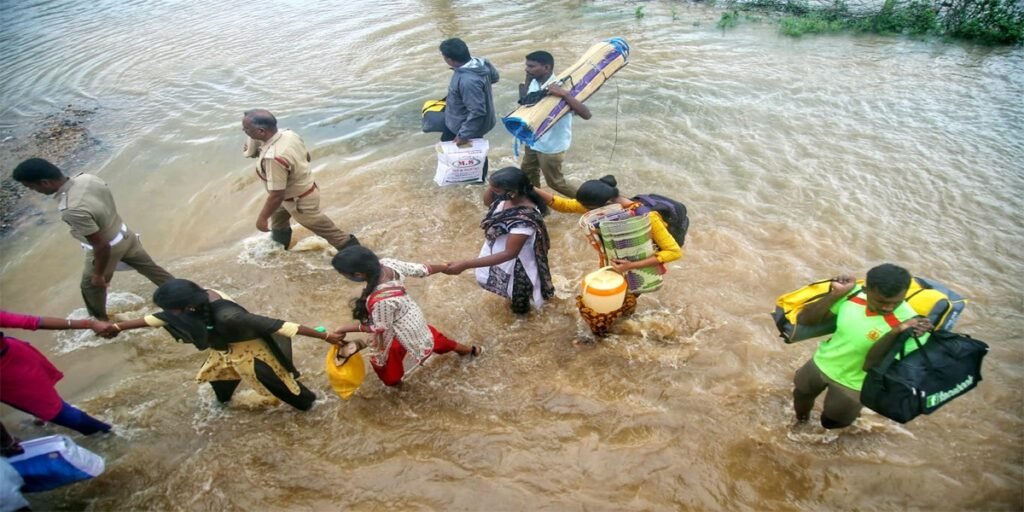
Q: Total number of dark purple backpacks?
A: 1